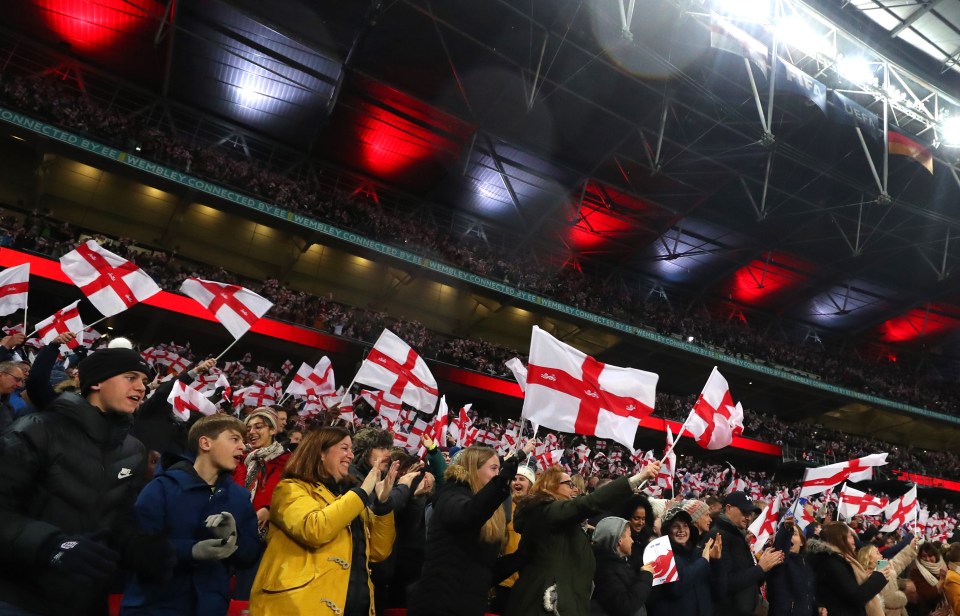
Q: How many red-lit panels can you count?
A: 5